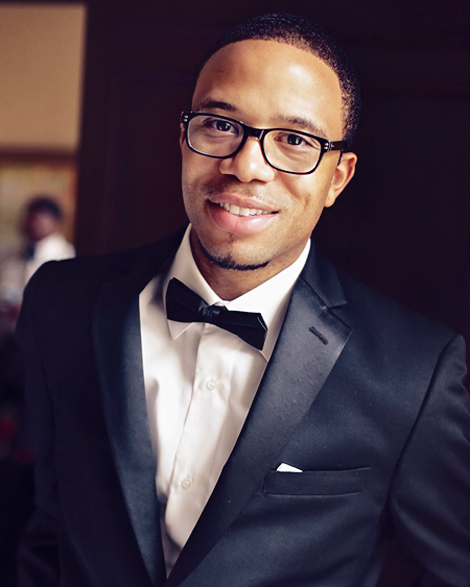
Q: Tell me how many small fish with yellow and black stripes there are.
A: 0